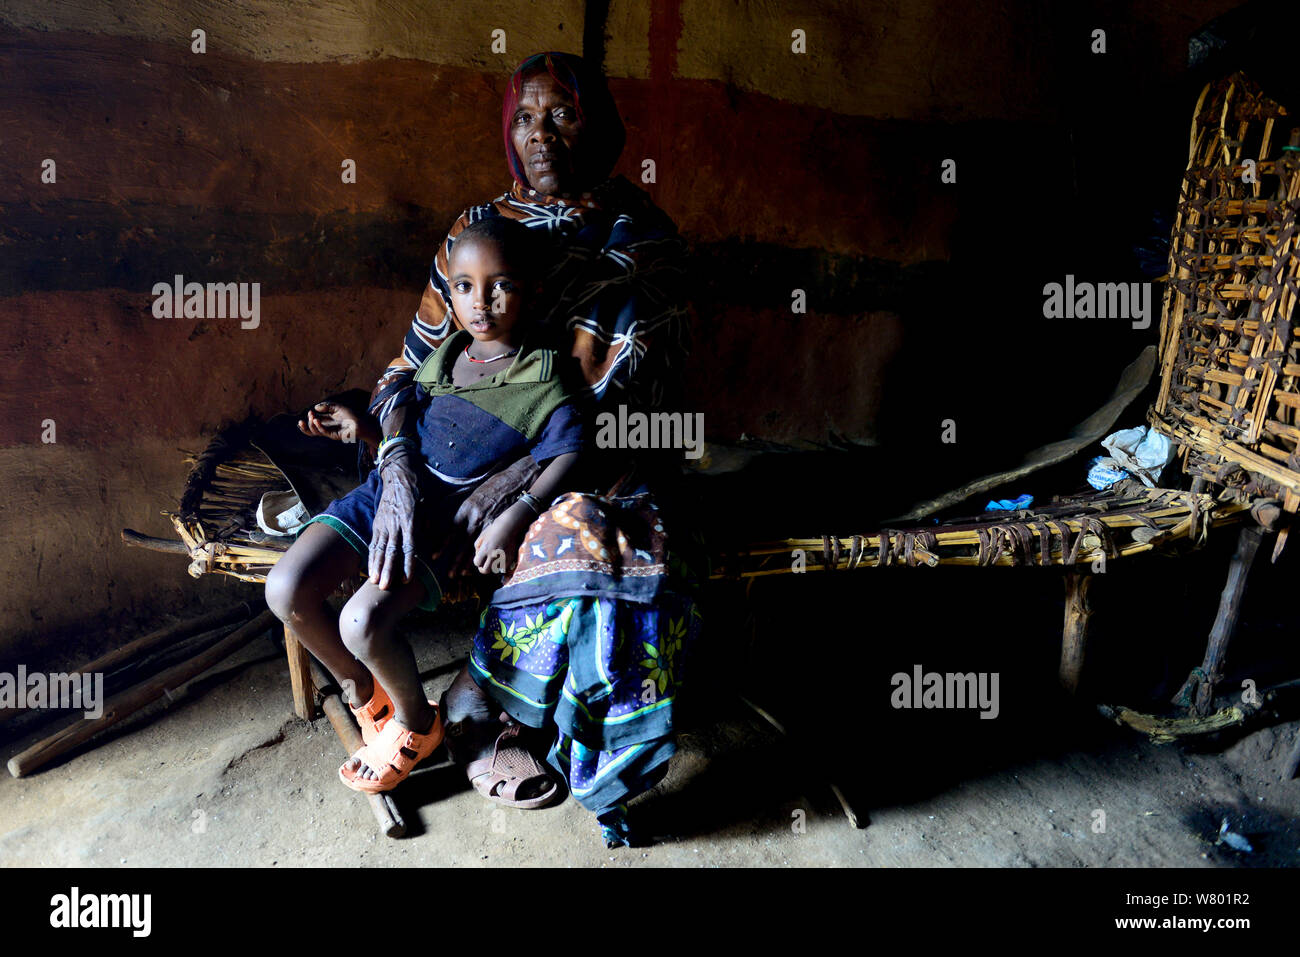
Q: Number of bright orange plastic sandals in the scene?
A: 2